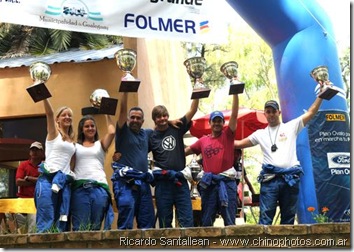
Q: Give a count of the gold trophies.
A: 6